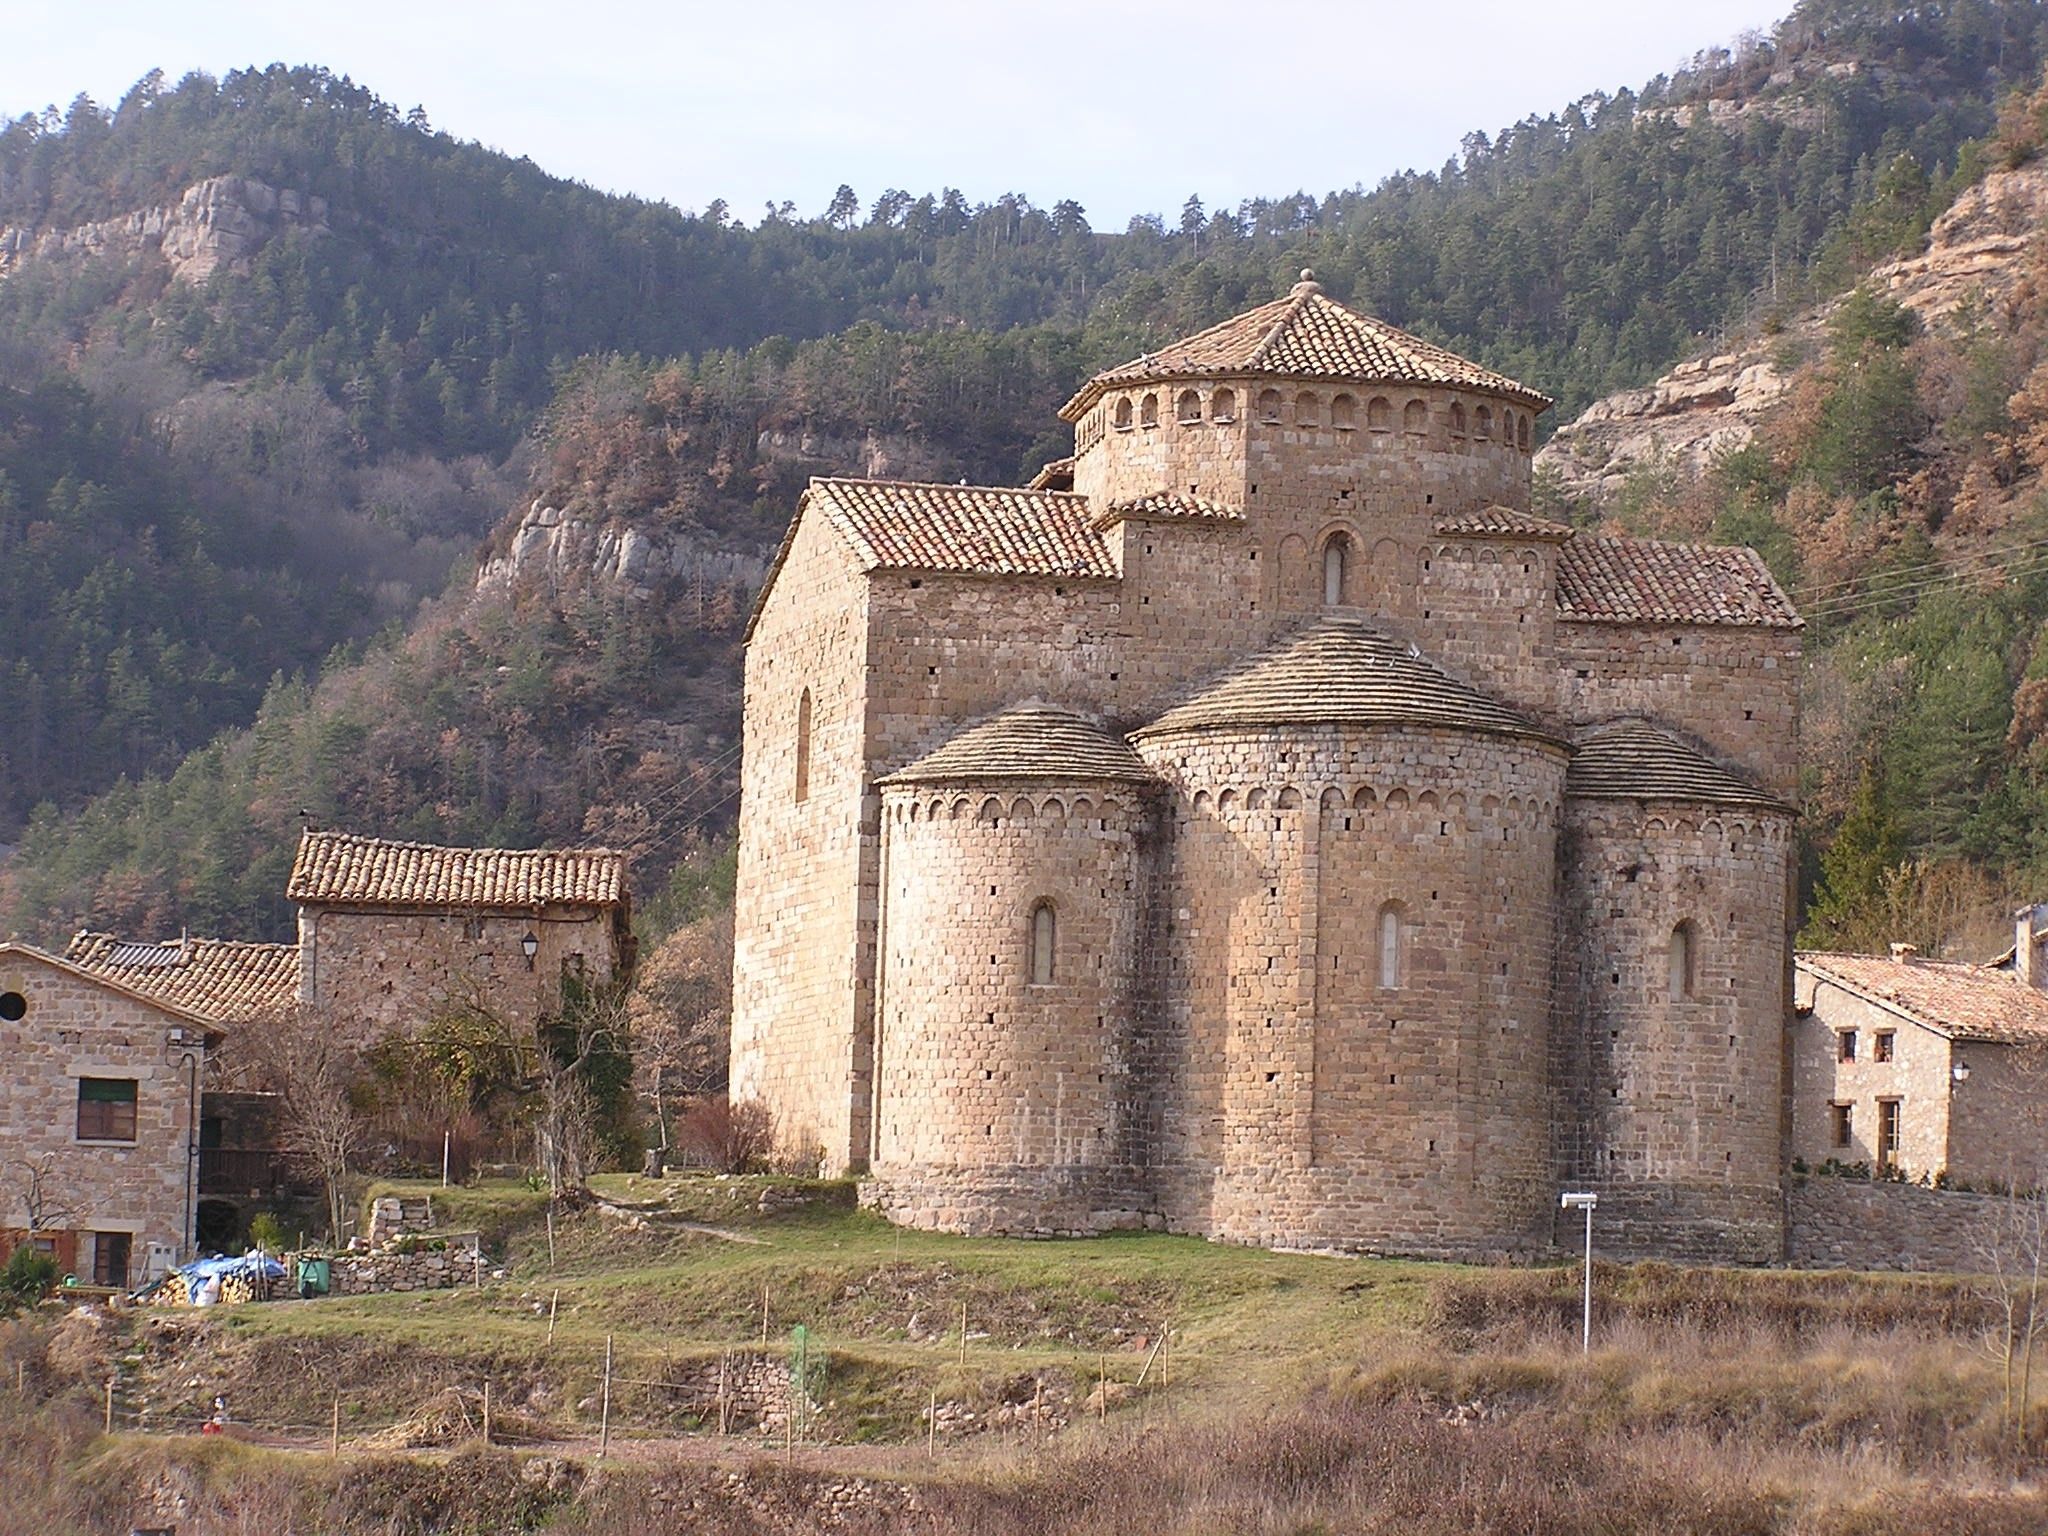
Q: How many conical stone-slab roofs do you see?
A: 3